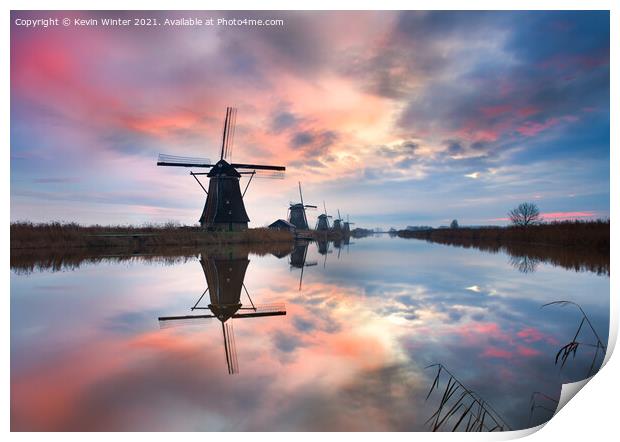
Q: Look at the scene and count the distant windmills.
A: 4